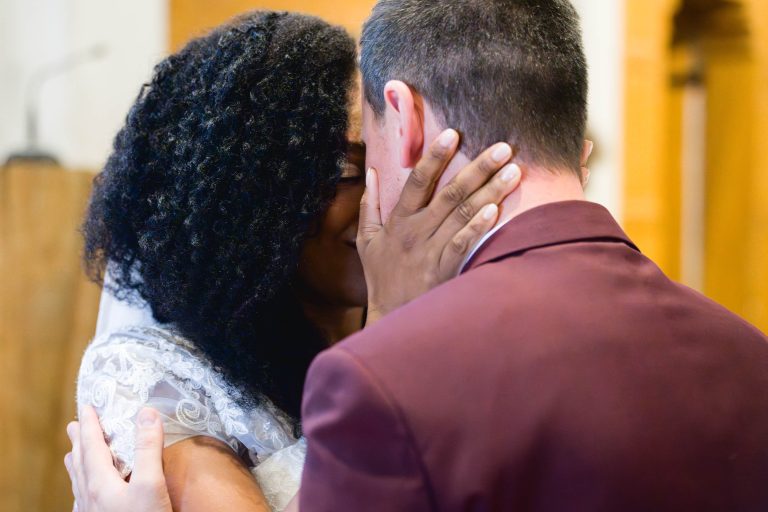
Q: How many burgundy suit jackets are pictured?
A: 1